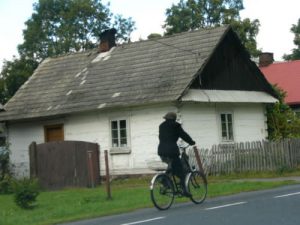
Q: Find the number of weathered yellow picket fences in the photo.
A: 0